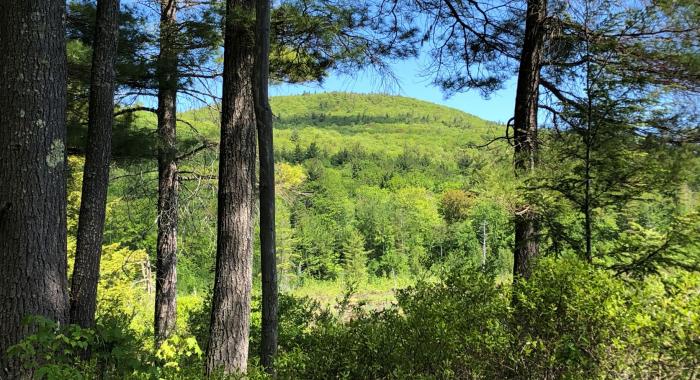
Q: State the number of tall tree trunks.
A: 6